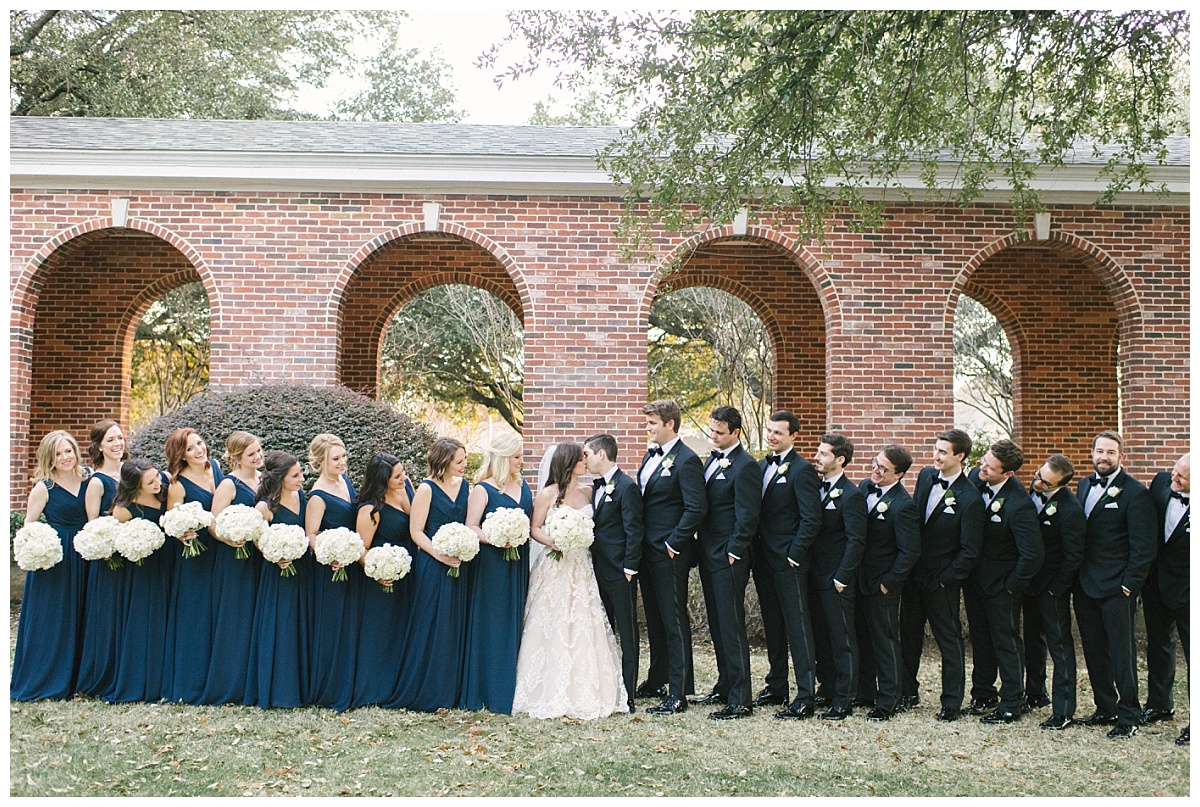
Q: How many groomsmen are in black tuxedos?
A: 10